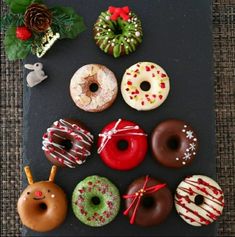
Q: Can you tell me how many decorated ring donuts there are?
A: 10